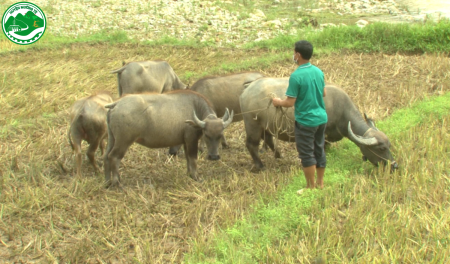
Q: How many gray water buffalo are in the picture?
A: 5